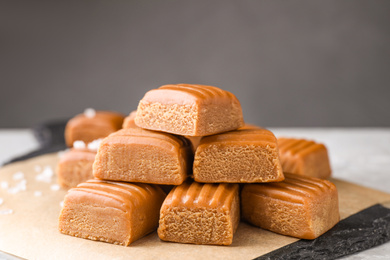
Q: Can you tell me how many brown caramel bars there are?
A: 10